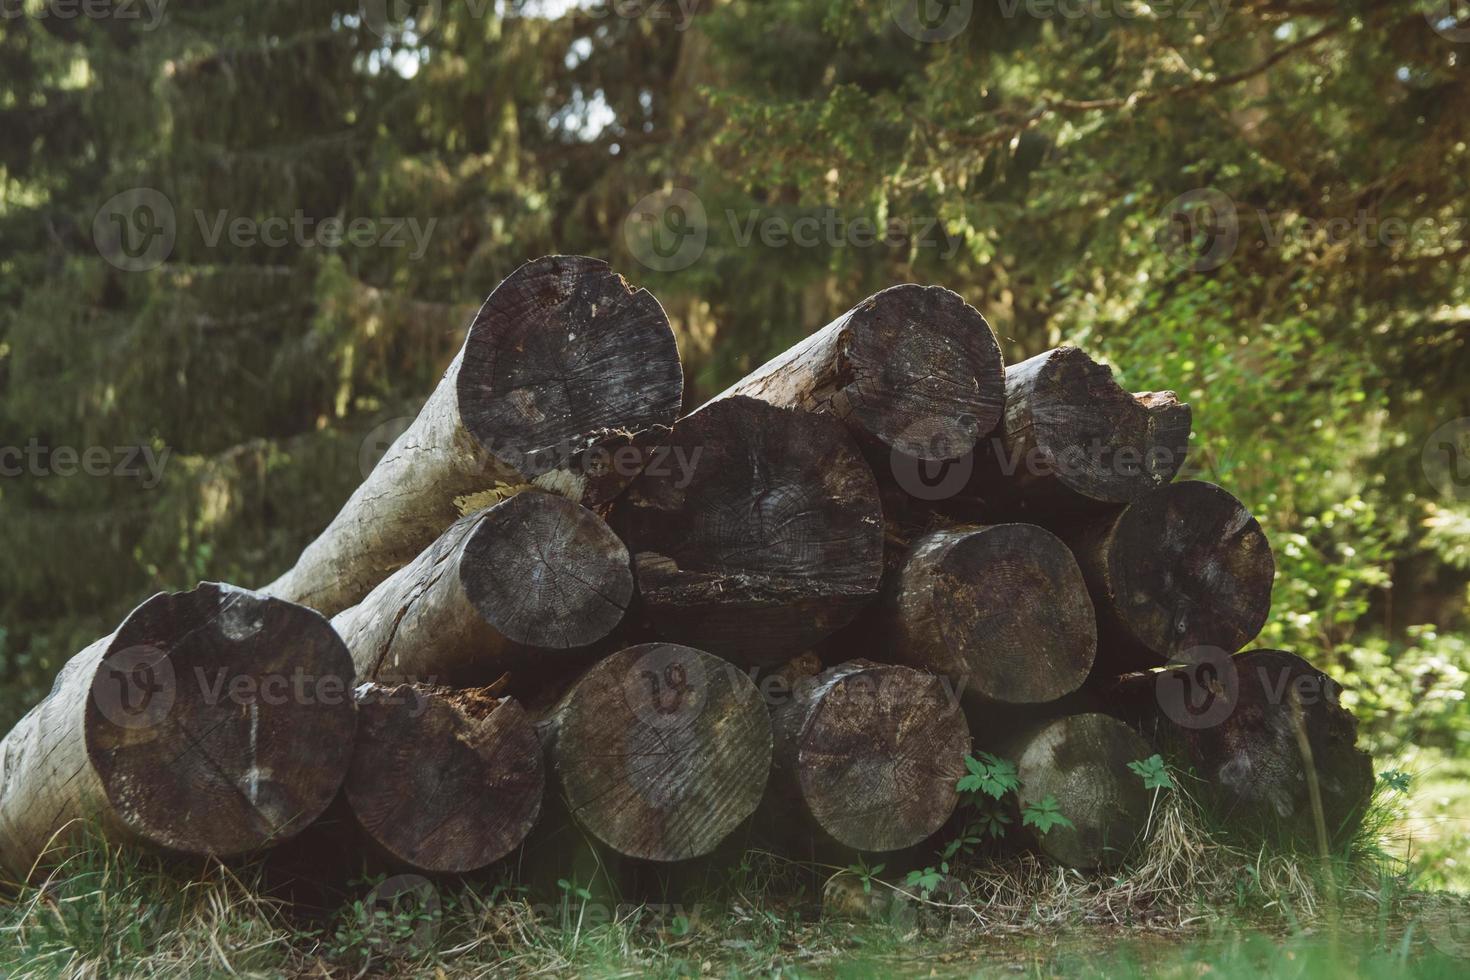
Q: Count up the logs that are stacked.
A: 13